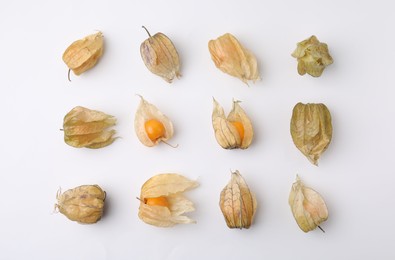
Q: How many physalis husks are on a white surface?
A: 12